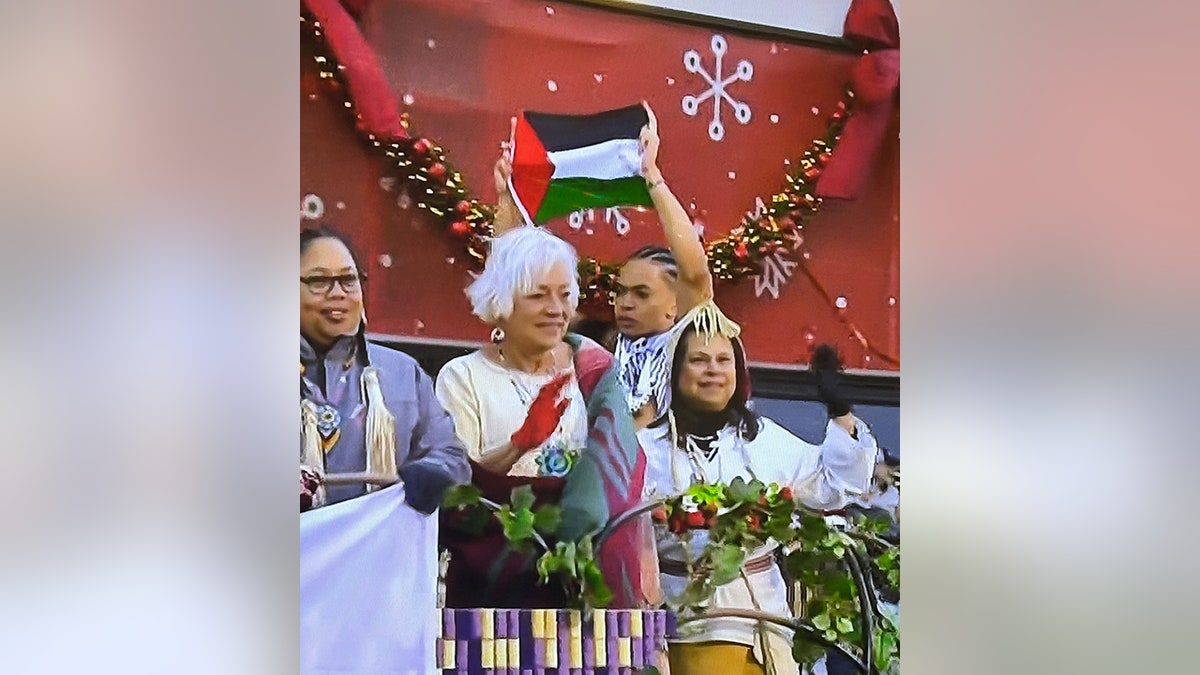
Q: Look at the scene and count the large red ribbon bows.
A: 2